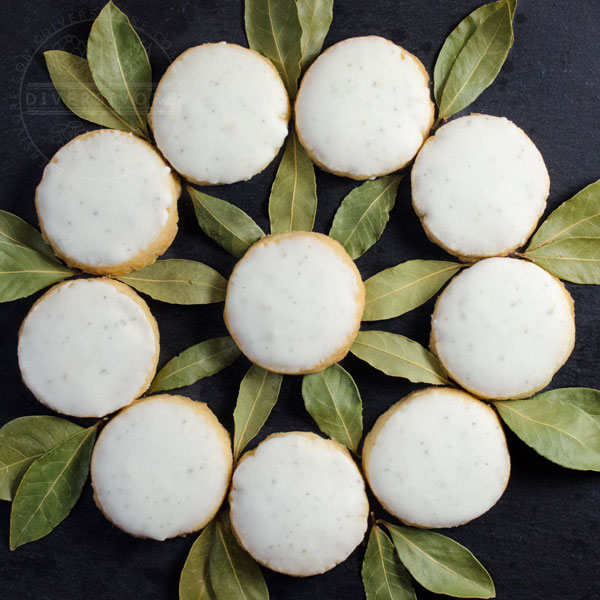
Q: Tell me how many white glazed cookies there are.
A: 10